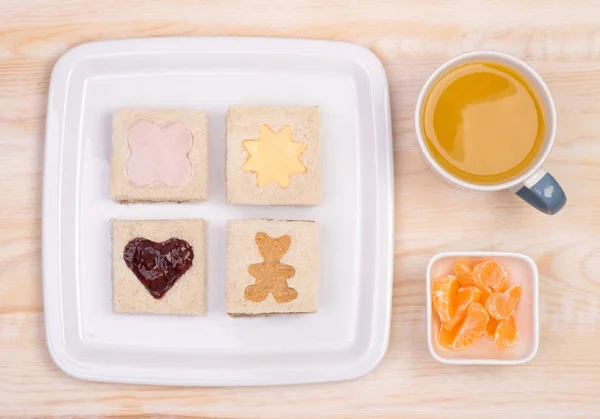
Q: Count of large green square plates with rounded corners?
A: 0